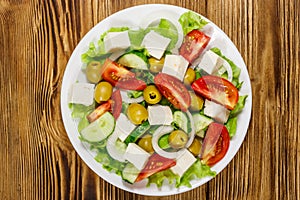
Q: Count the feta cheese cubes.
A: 10